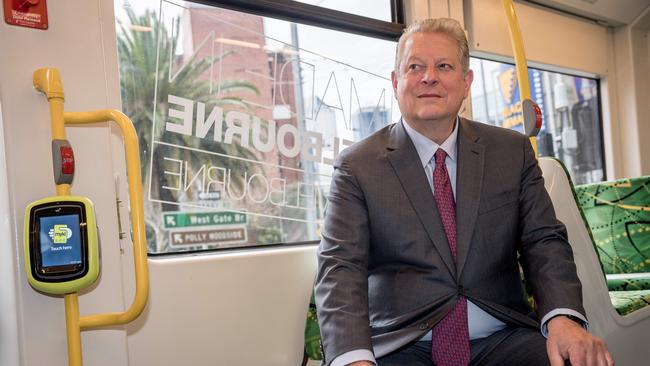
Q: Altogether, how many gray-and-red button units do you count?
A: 2